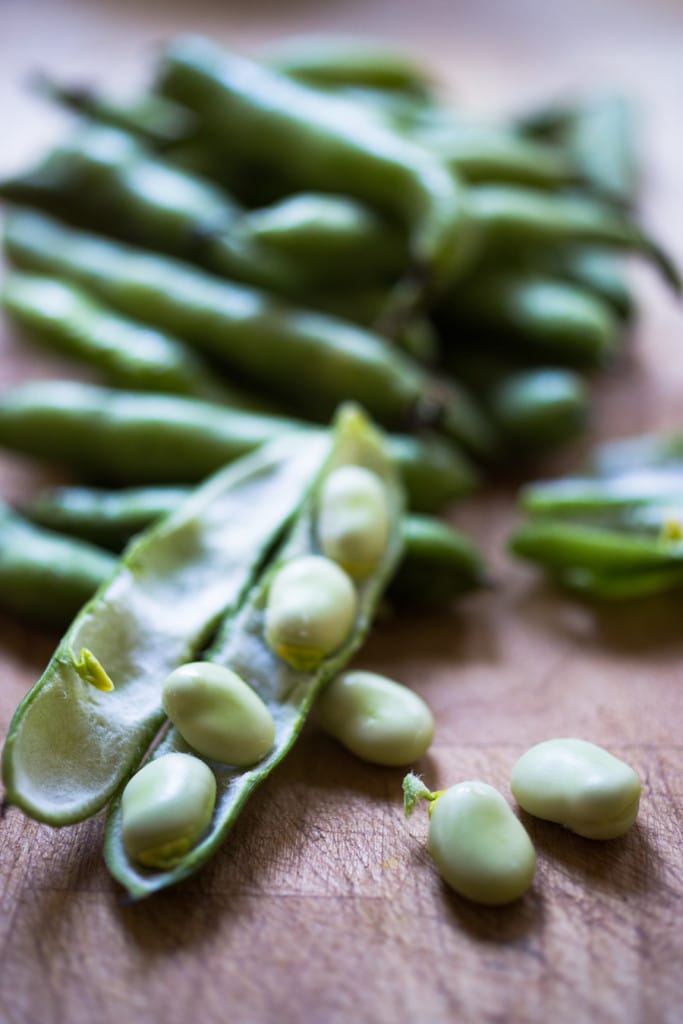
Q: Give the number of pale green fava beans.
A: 7